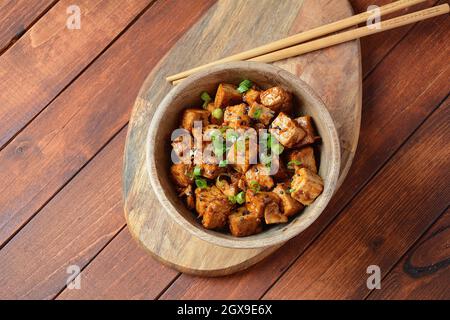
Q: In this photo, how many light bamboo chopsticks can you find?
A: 2